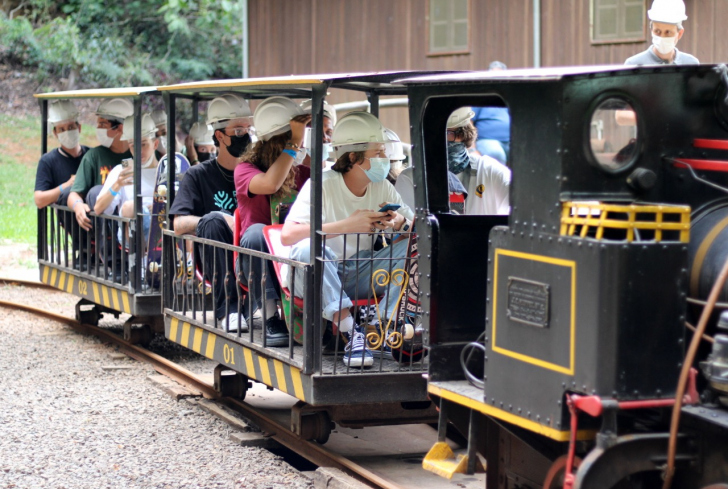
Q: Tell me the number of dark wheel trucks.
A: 4